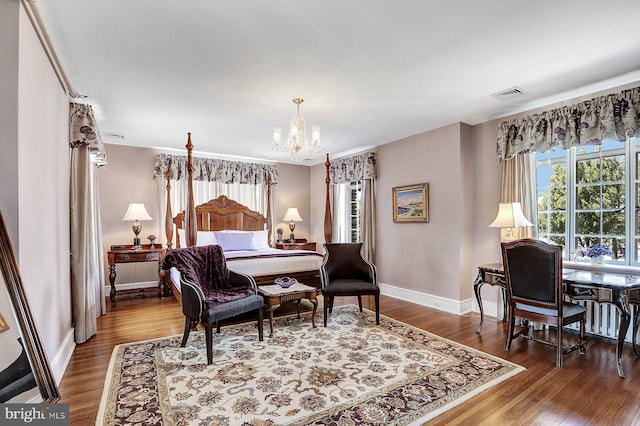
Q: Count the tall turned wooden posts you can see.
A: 4